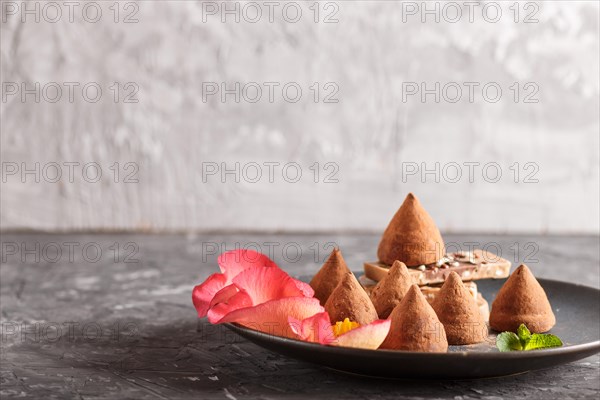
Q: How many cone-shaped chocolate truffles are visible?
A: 7